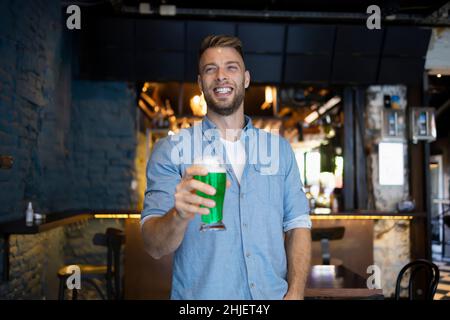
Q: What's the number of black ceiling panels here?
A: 14